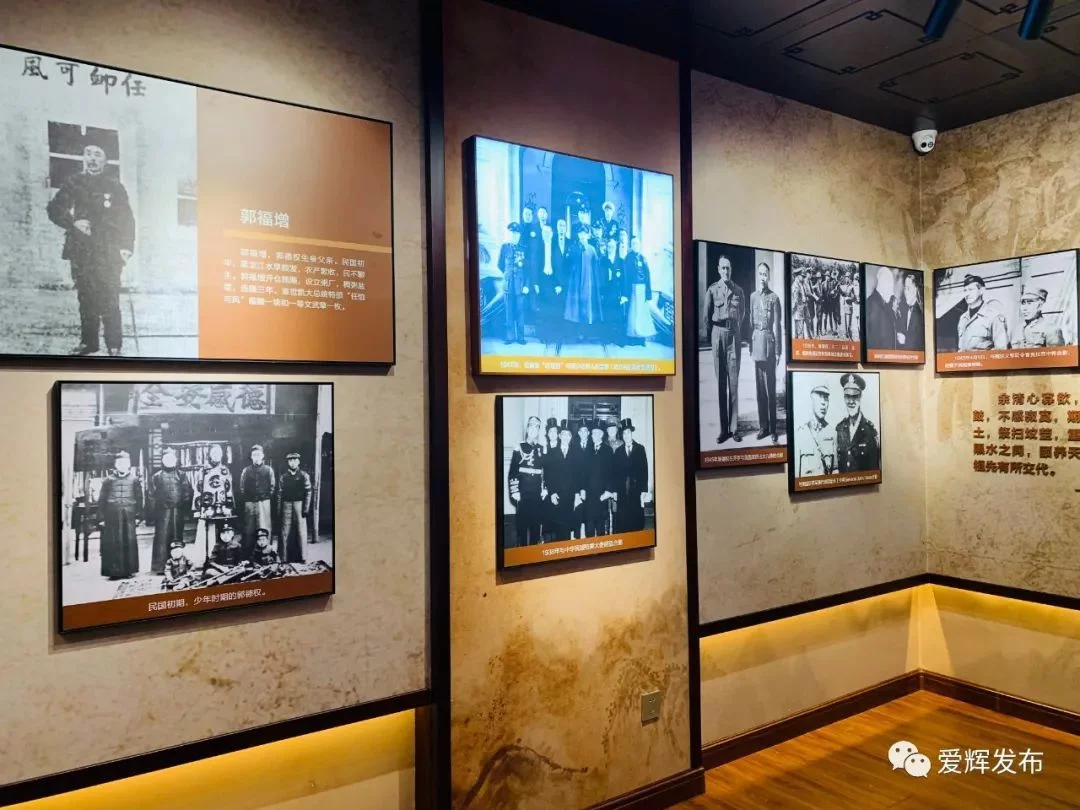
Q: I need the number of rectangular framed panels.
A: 9